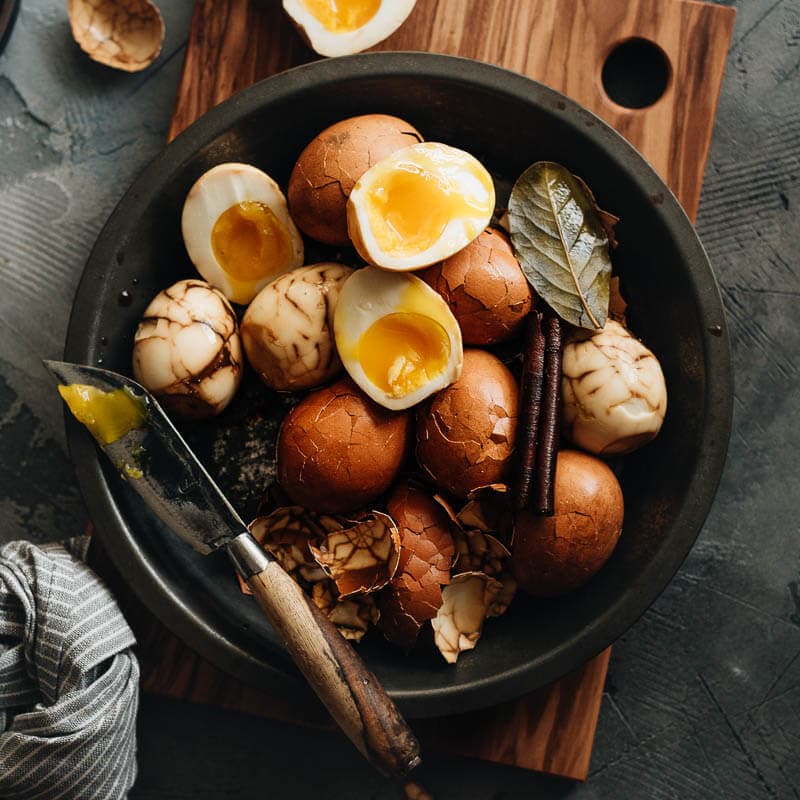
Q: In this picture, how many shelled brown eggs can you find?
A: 5